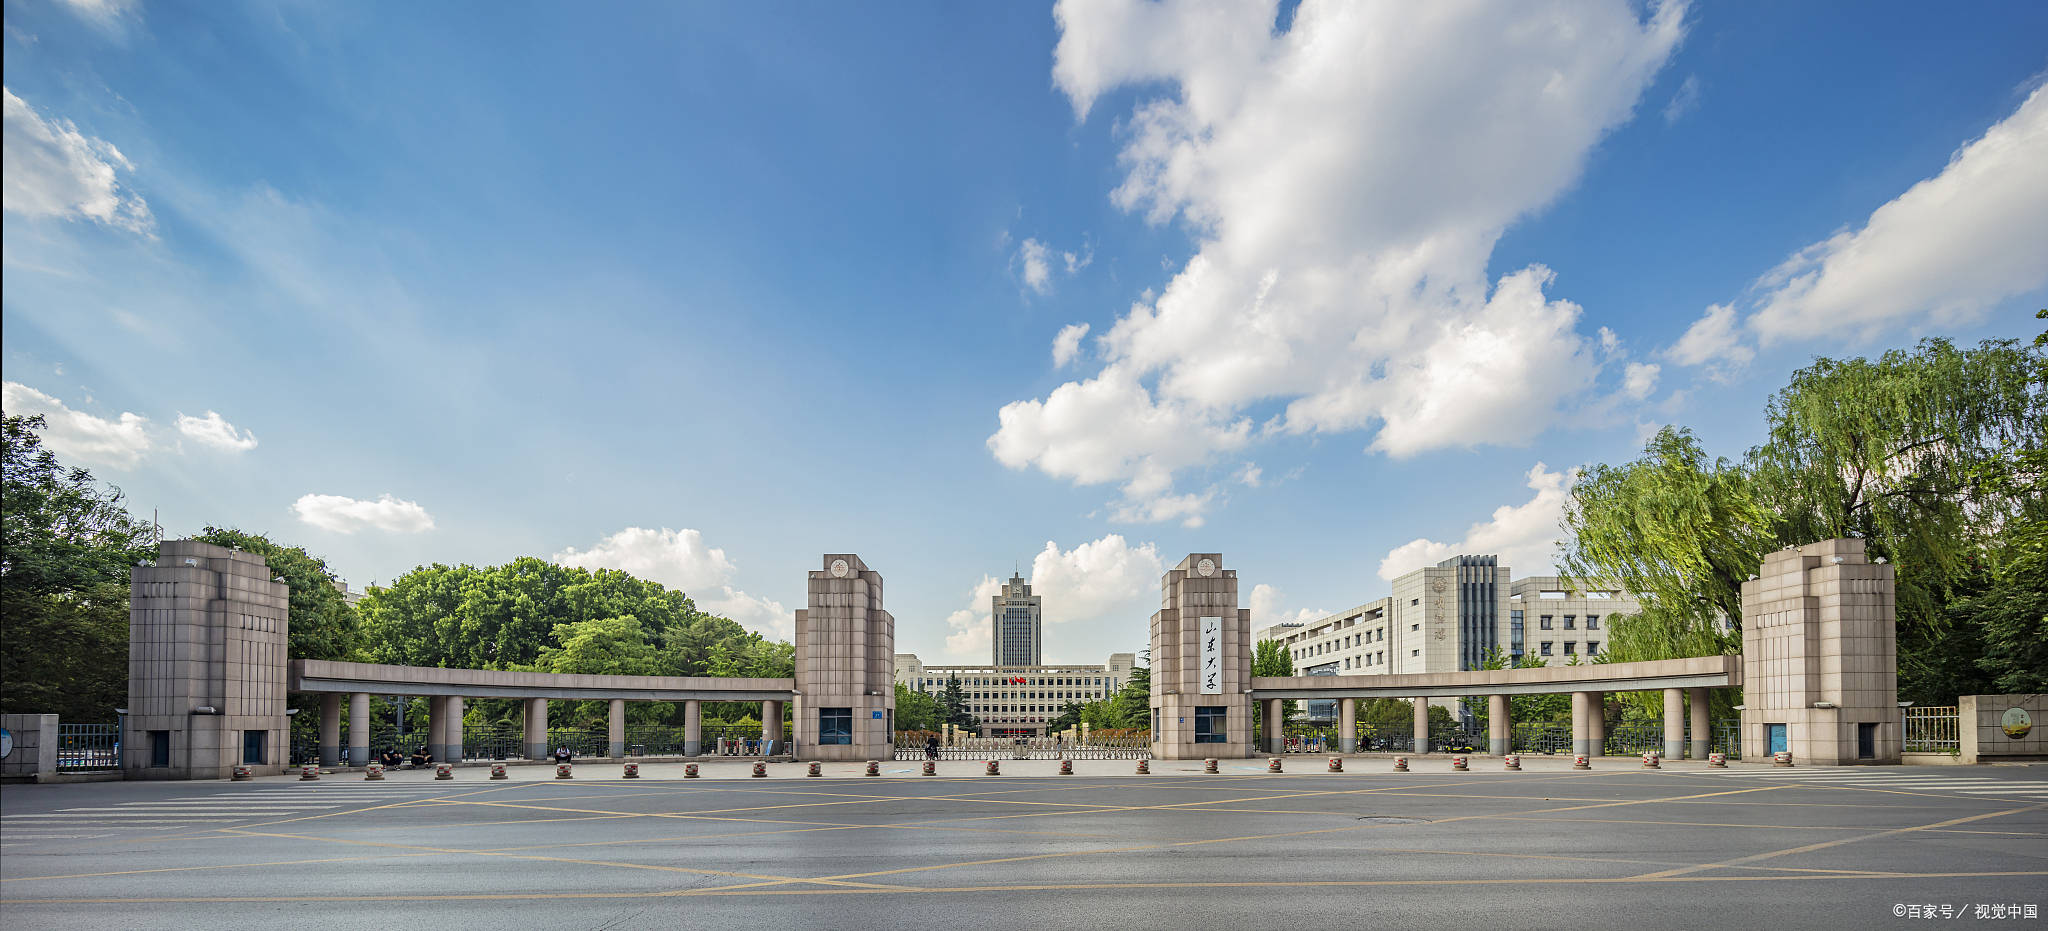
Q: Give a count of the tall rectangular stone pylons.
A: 4